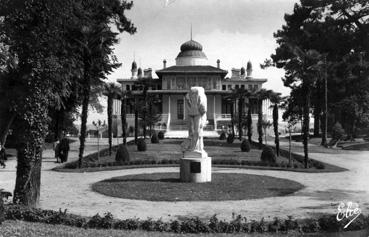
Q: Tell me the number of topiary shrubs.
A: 8